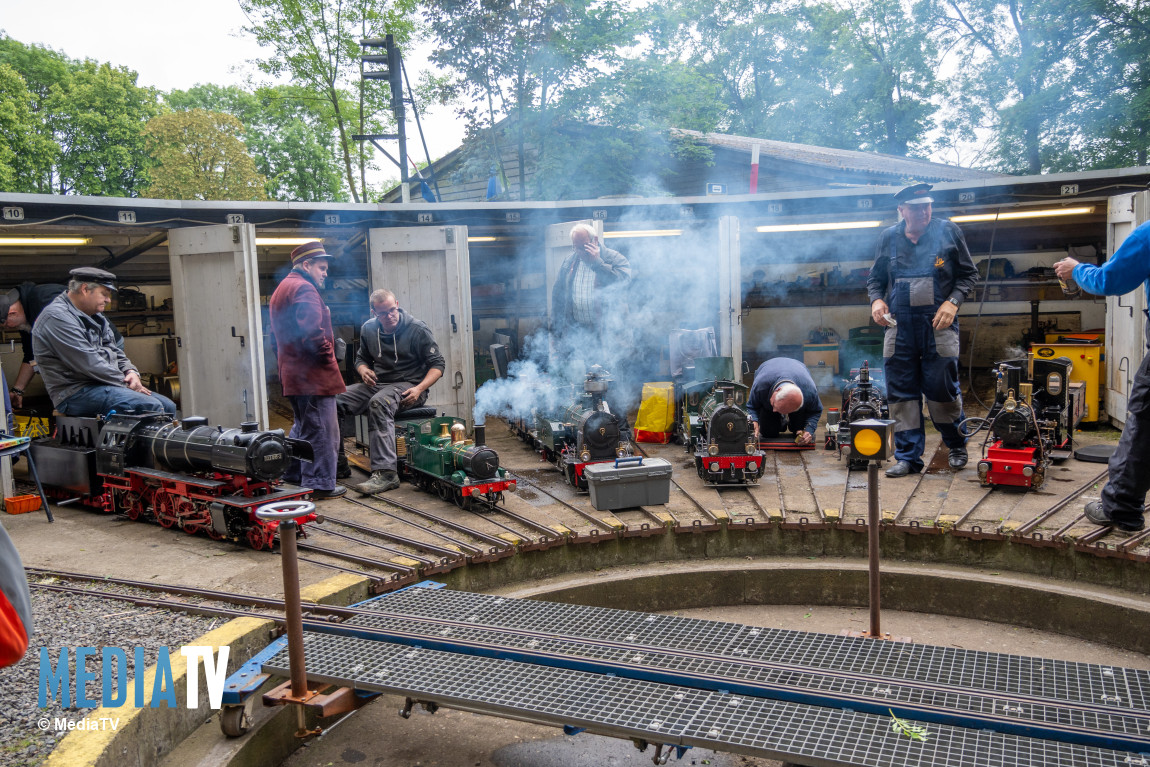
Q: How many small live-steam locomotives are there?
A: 6